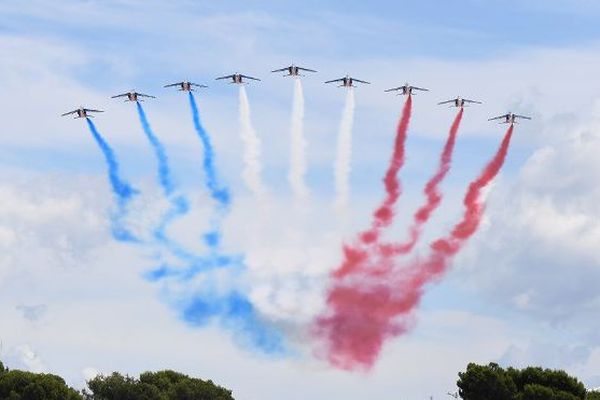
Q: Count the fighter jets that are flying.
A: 9